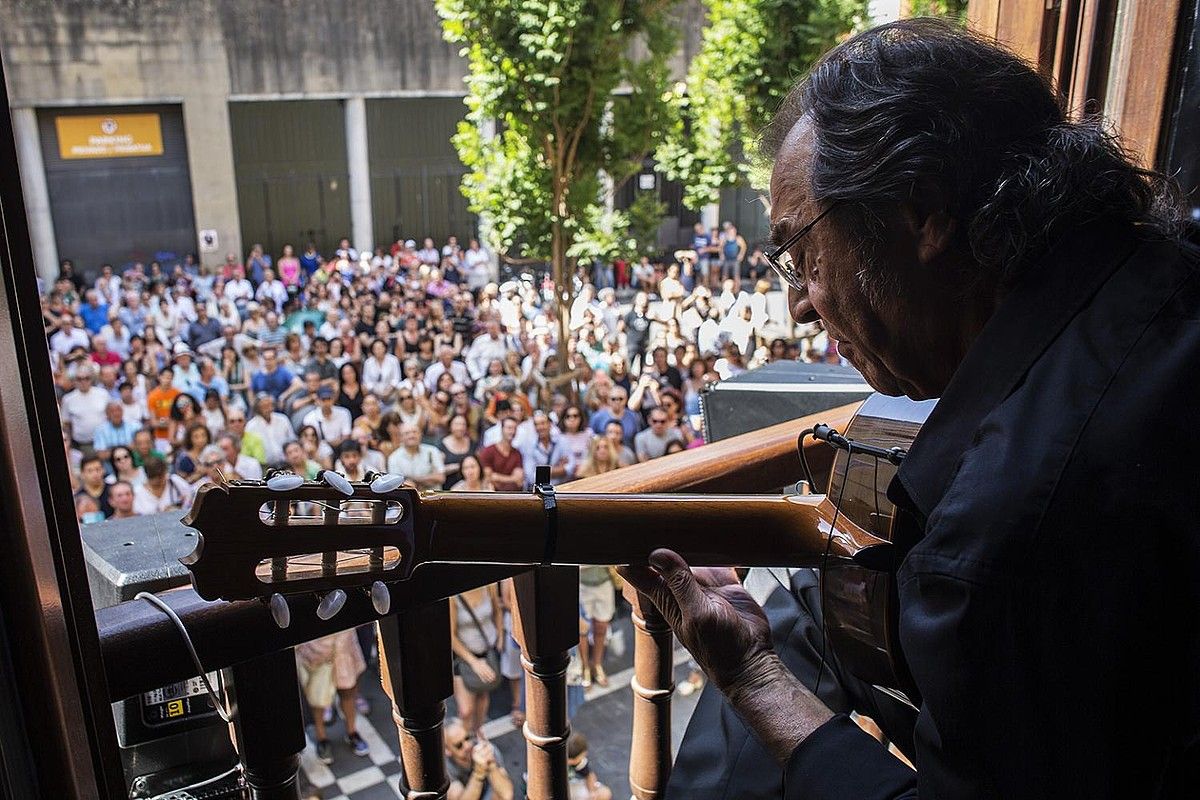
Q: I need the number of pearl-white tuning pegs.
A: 6